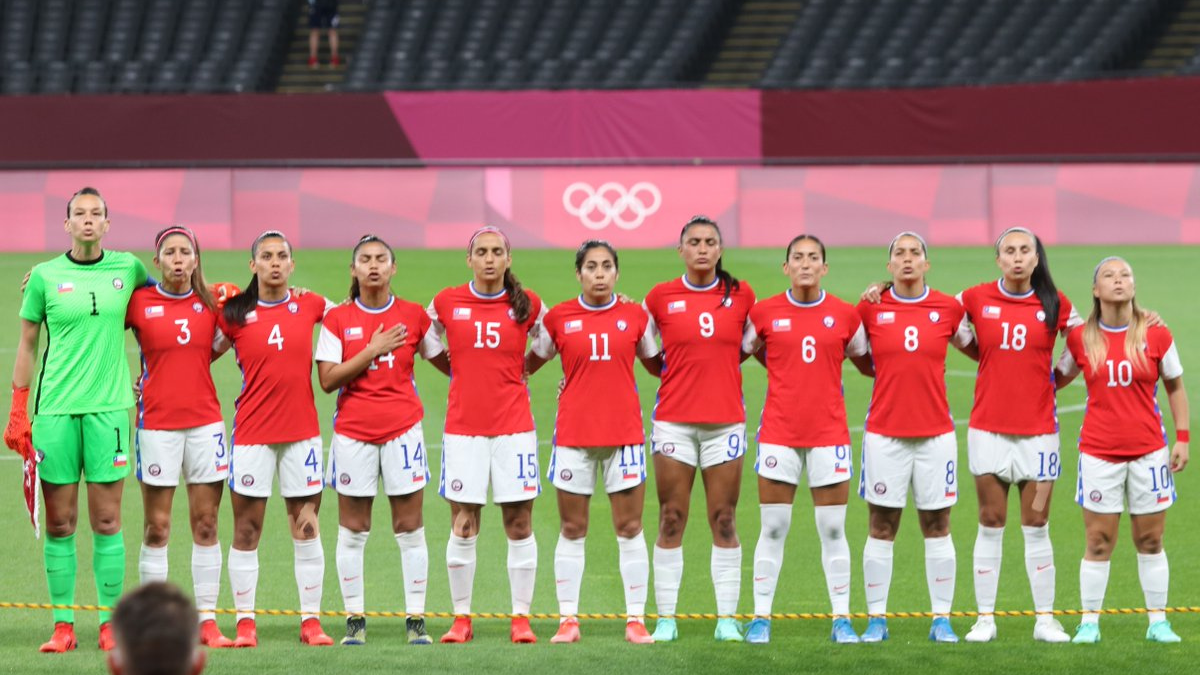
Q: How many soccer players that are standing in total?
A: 11